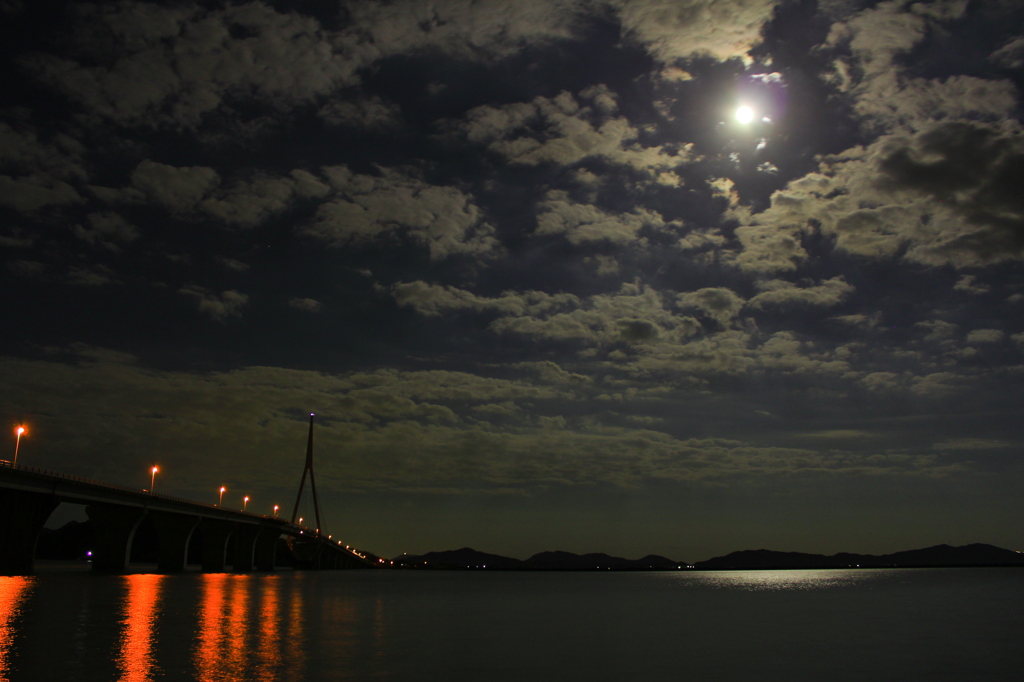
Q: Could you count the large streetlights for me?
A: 5